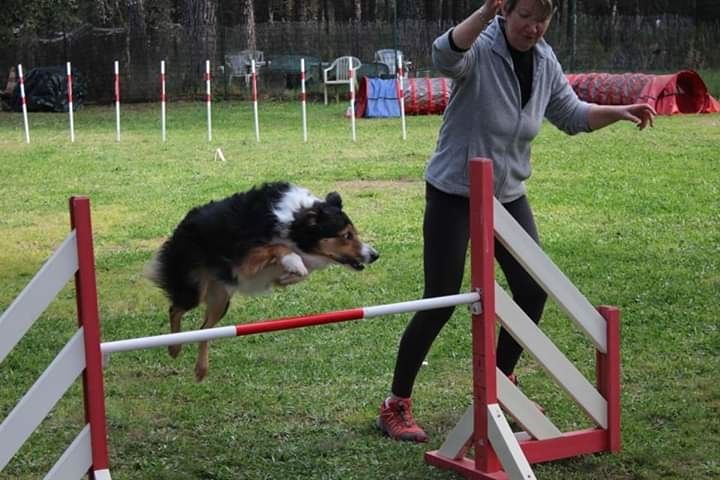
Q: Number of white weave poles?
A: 9